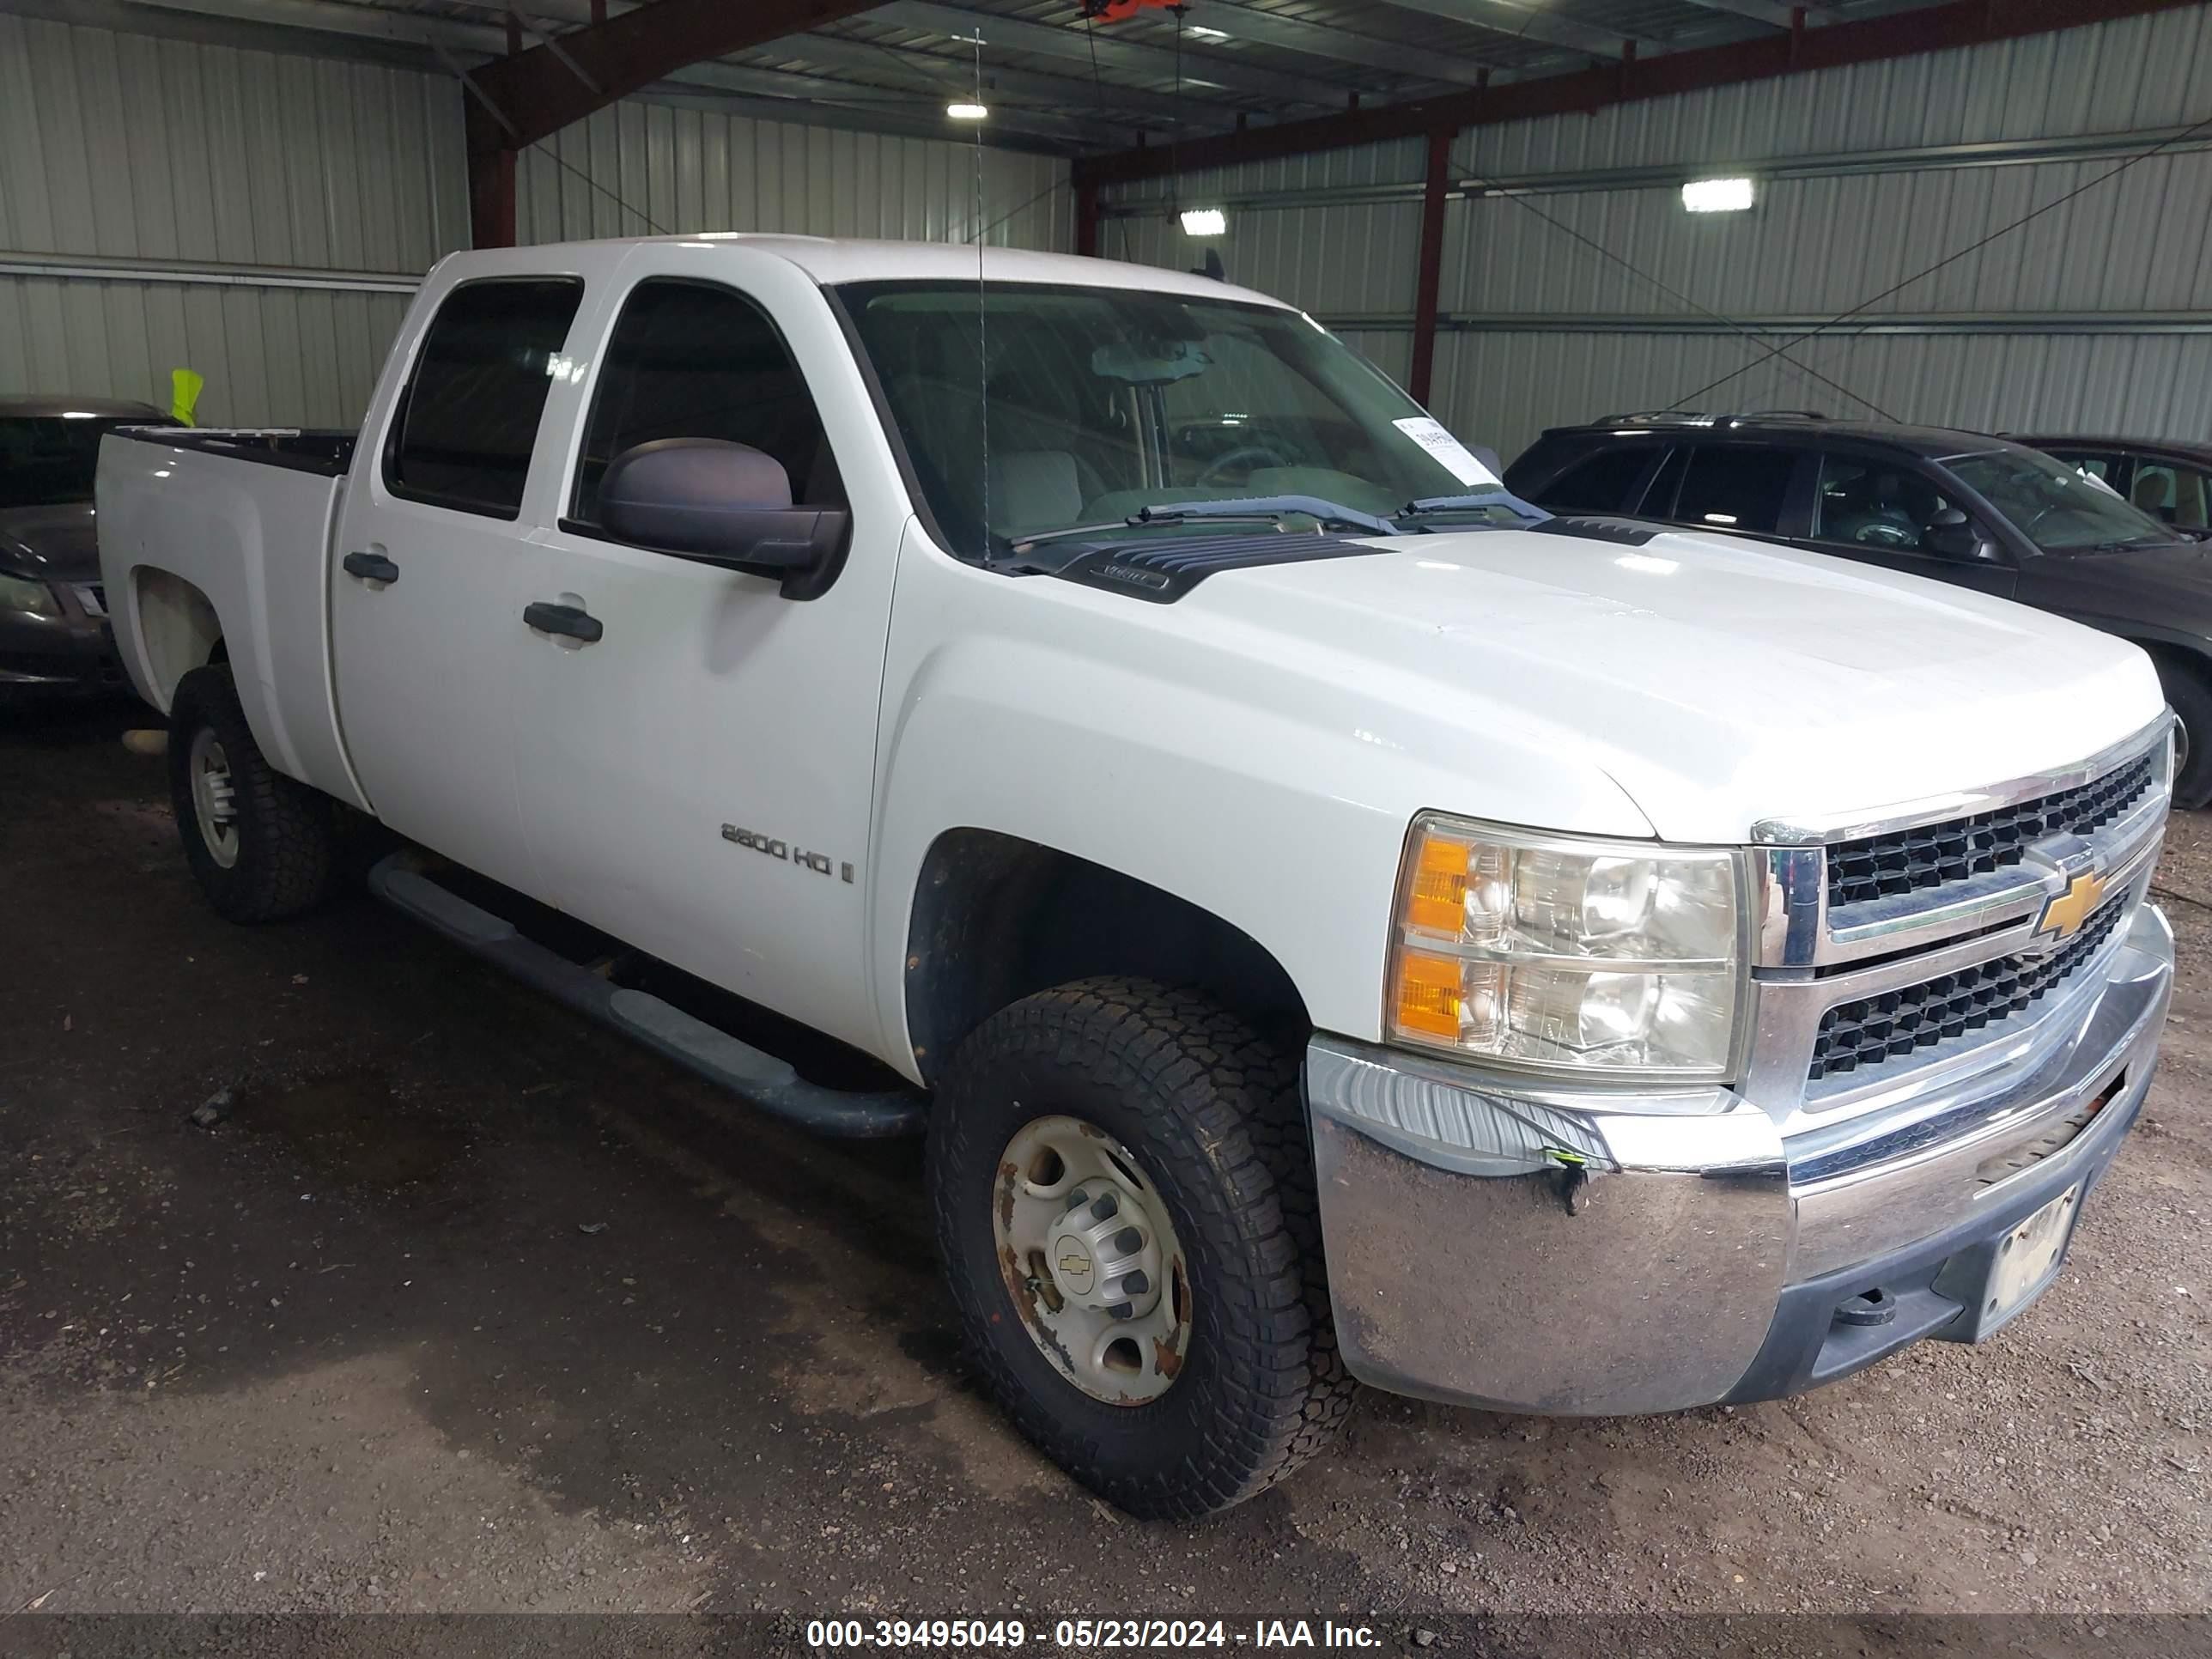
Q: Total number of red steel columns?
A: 3